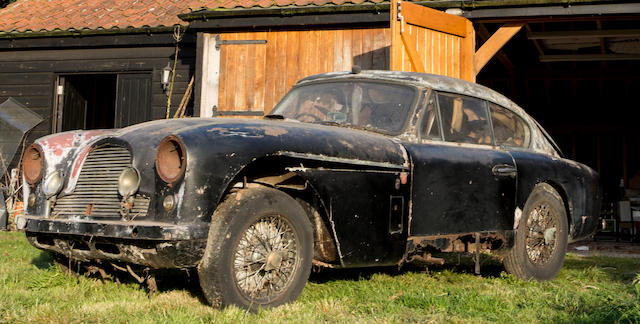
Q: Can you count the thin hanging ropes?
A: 1